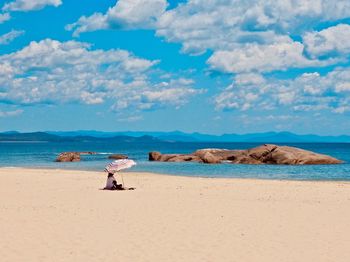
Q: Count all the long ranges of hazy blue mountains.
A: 1